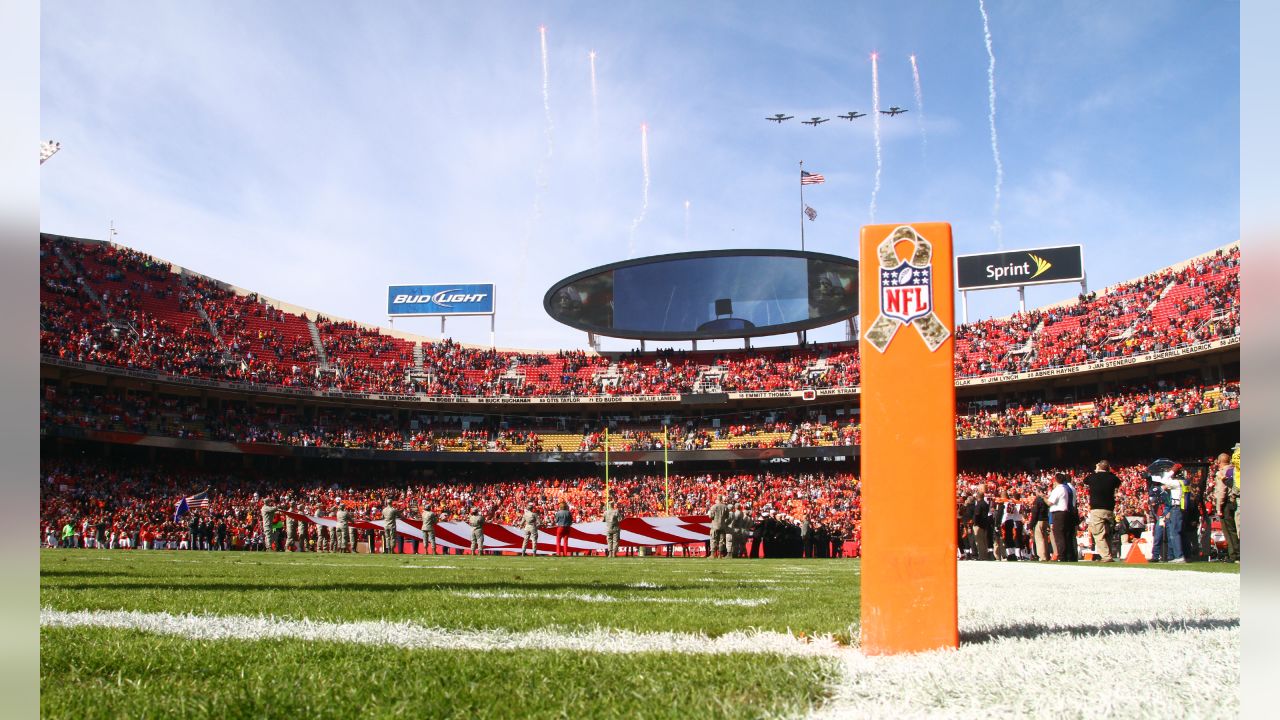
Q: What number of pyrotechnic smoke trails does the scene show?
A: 7